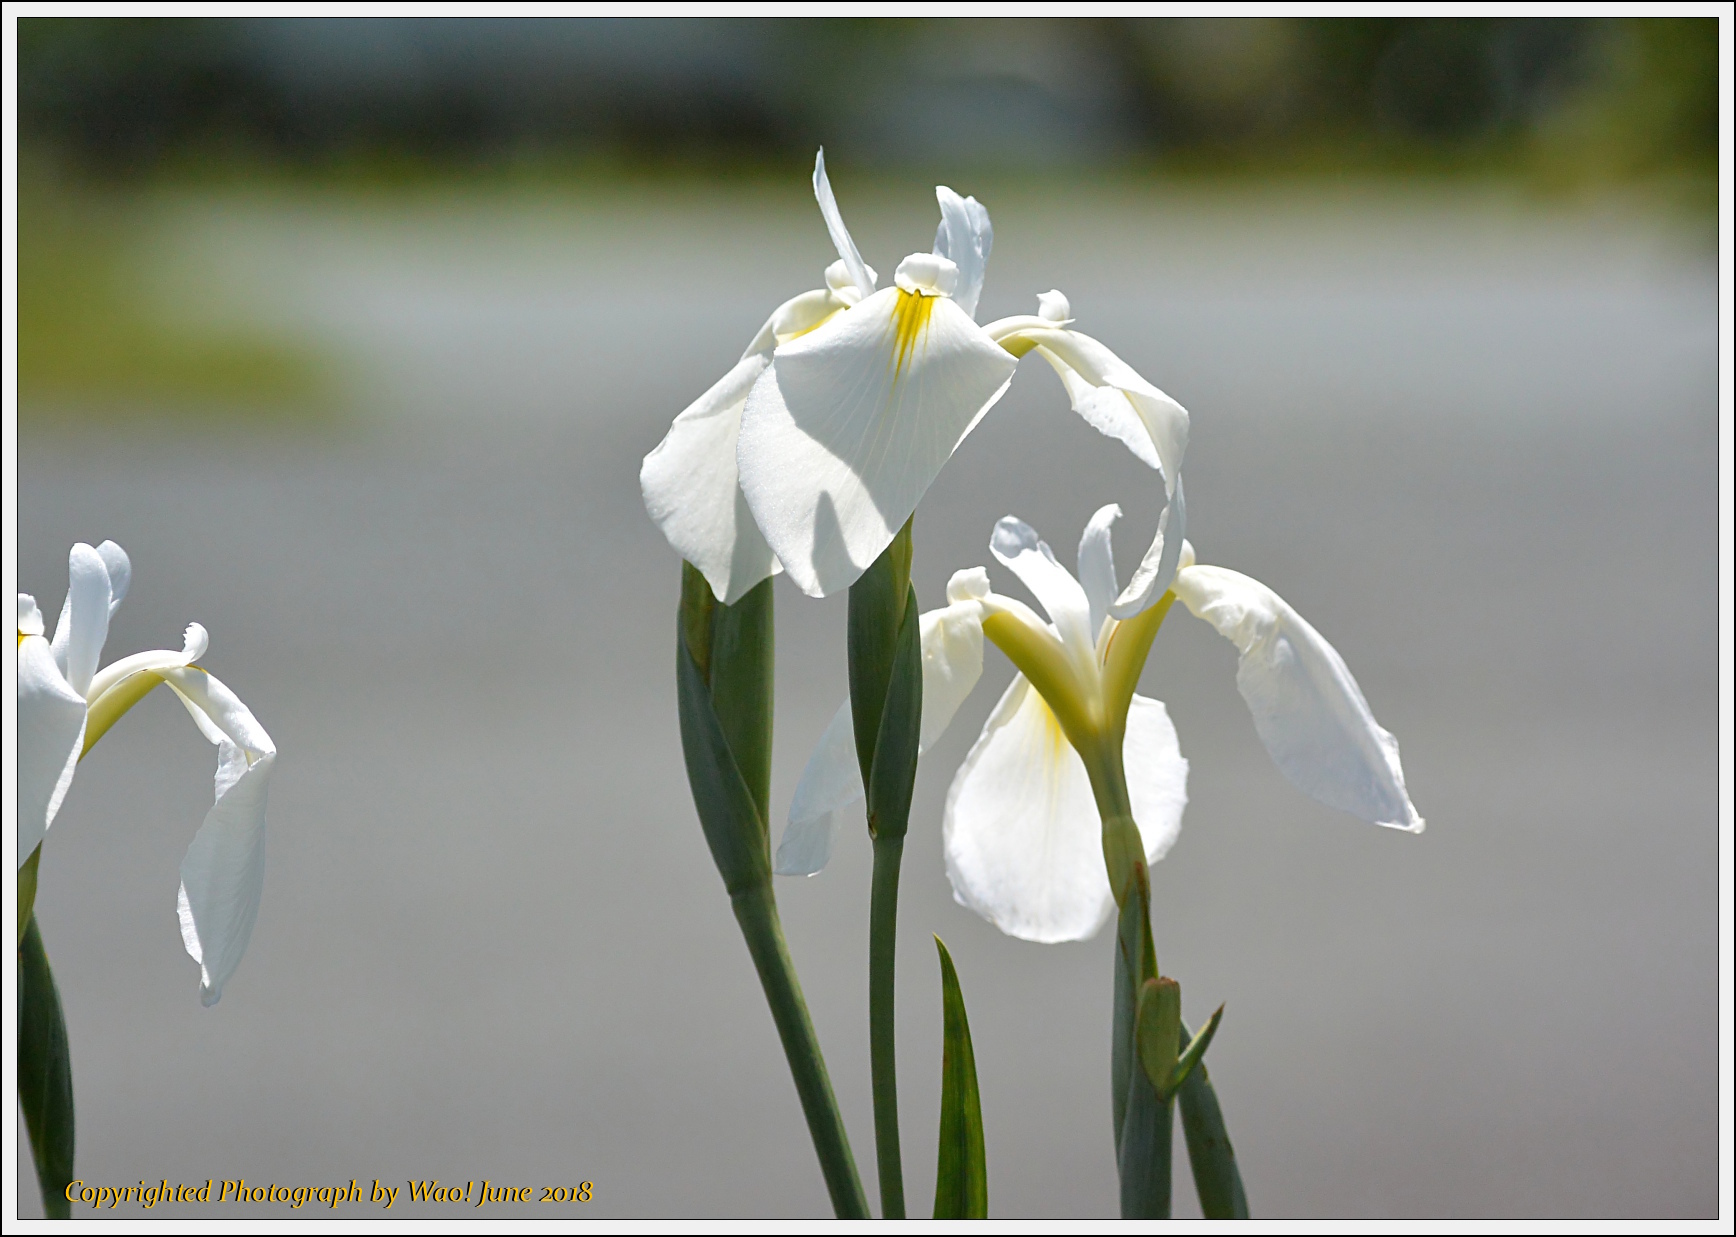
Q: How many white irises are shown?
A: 3